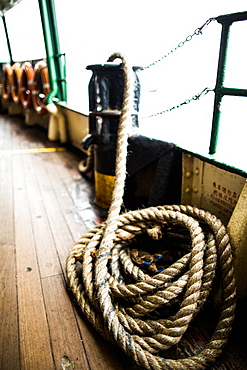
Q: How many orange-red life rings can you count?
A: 4